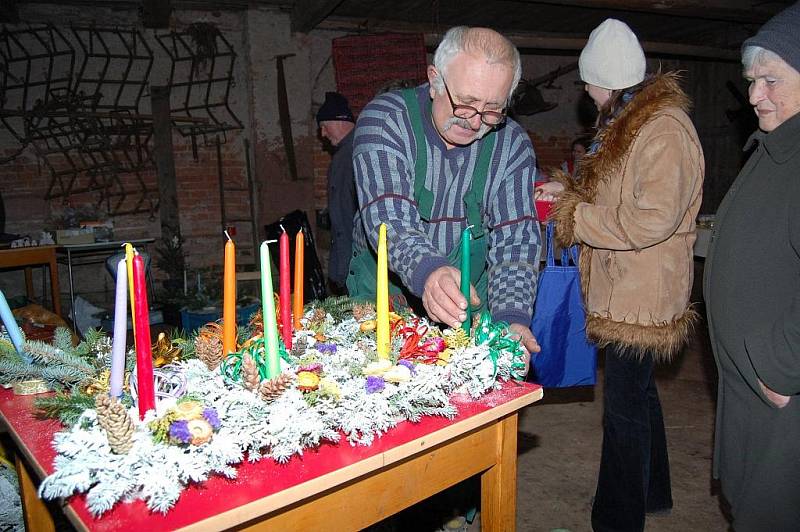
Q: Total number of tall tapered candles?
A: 10